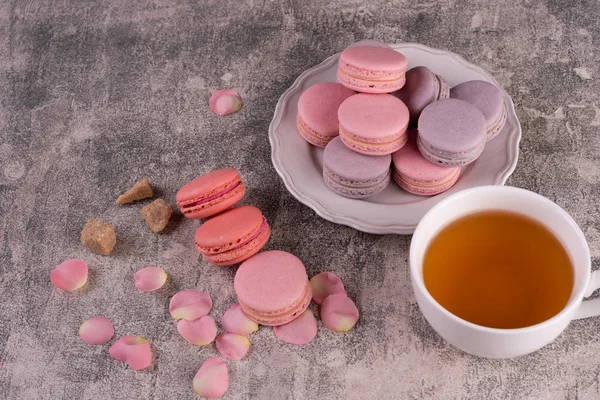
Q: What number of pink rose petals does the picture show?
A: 13